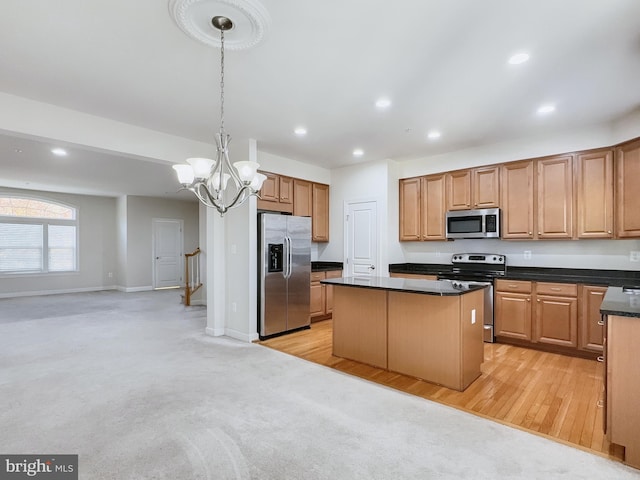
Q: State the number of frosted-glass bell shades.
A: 5